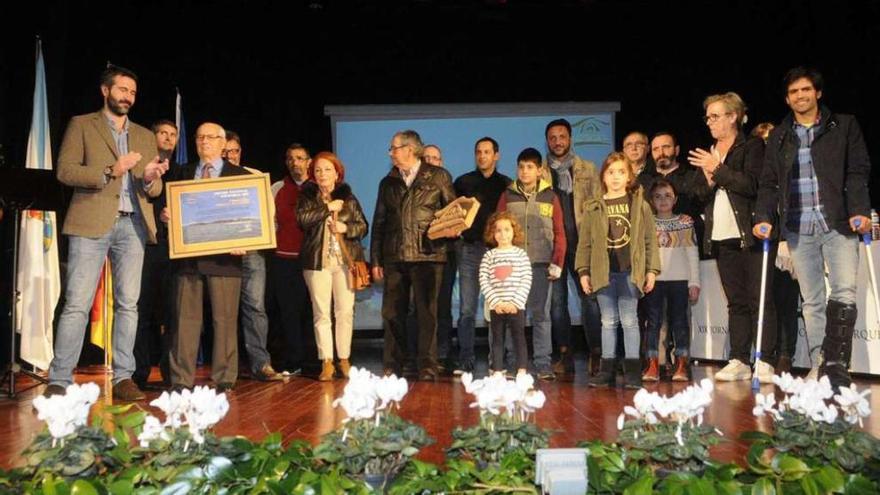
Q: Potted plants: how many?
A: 6